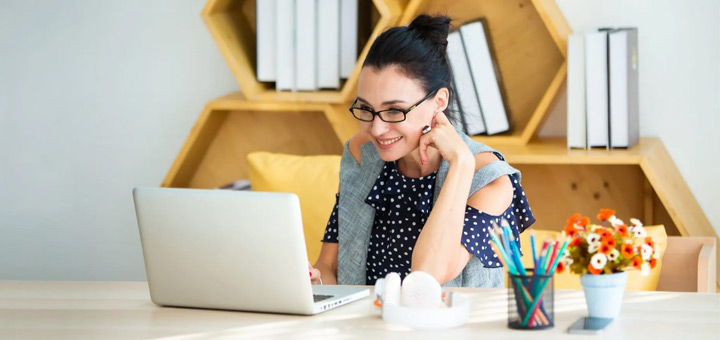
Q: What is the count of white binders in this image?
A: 10